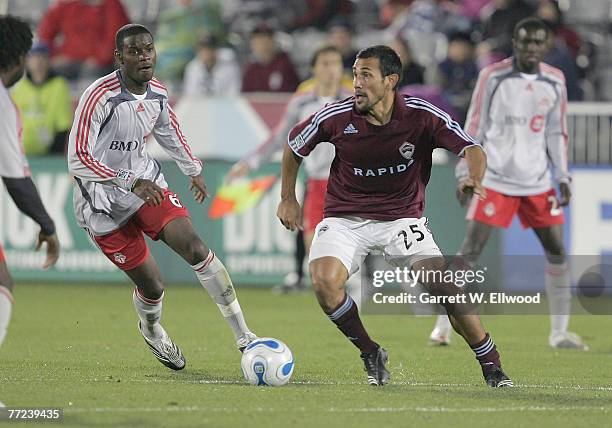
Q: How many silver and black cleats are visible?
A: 2